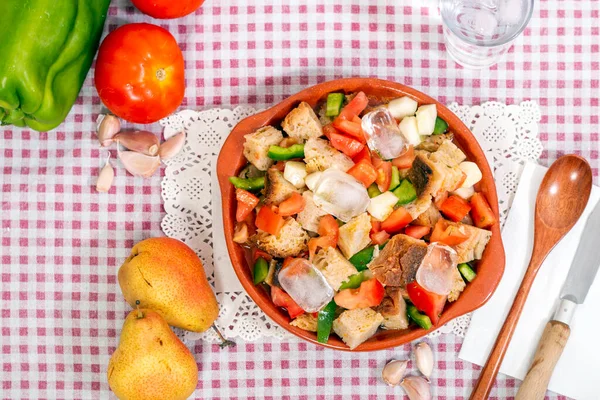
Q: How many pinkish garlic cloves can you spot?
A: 8